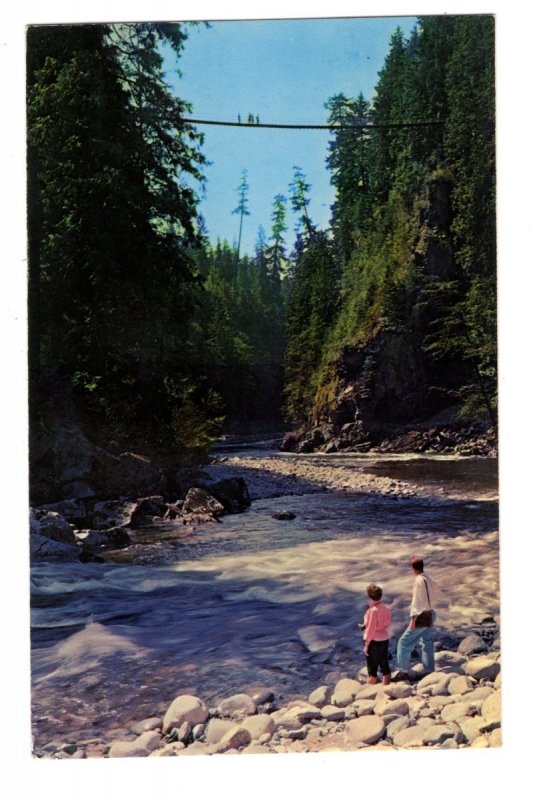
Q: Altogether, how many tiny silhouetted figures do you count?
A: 4